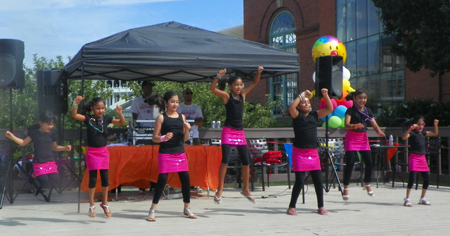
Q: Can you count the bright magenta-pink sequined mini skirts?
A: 7